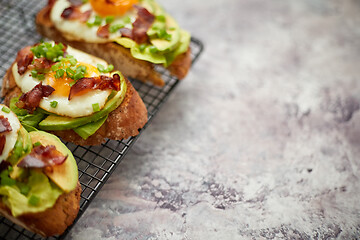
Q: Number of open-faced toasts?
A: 3